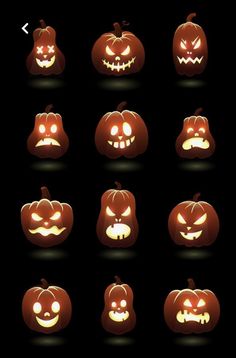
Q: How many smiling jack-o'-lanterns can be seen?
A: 6